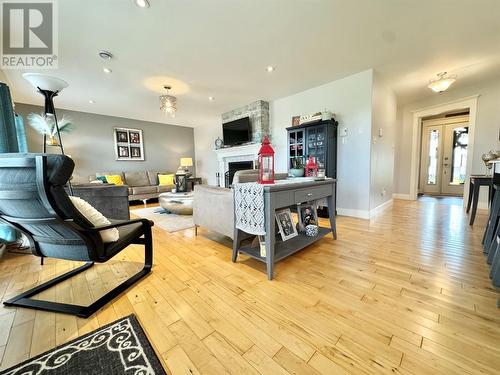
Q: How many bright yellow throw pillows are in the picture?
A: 2